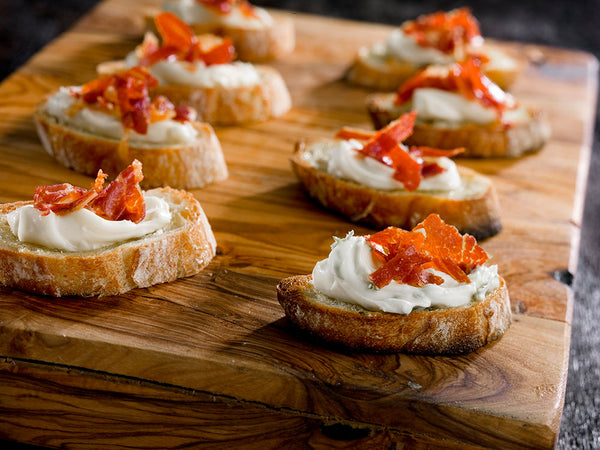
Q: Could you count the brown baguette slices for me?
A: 8